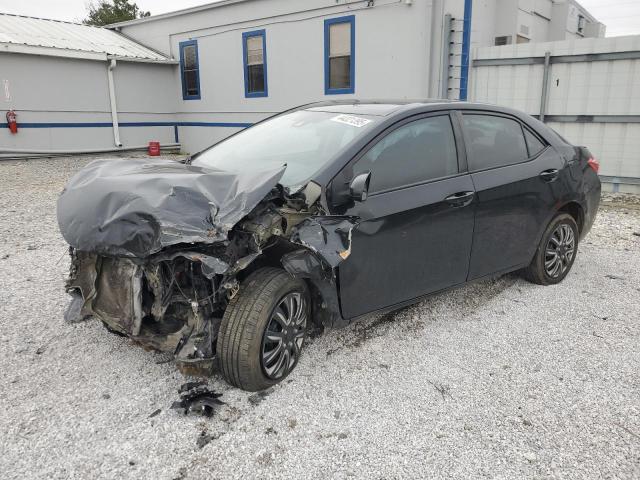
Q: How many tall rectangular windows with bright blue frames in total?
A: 3